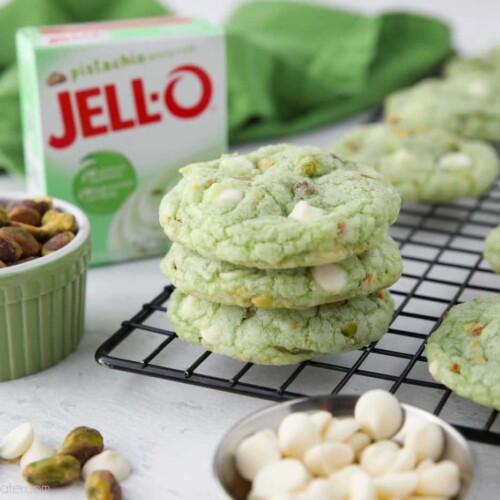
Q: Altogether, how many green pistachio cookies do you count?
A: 8